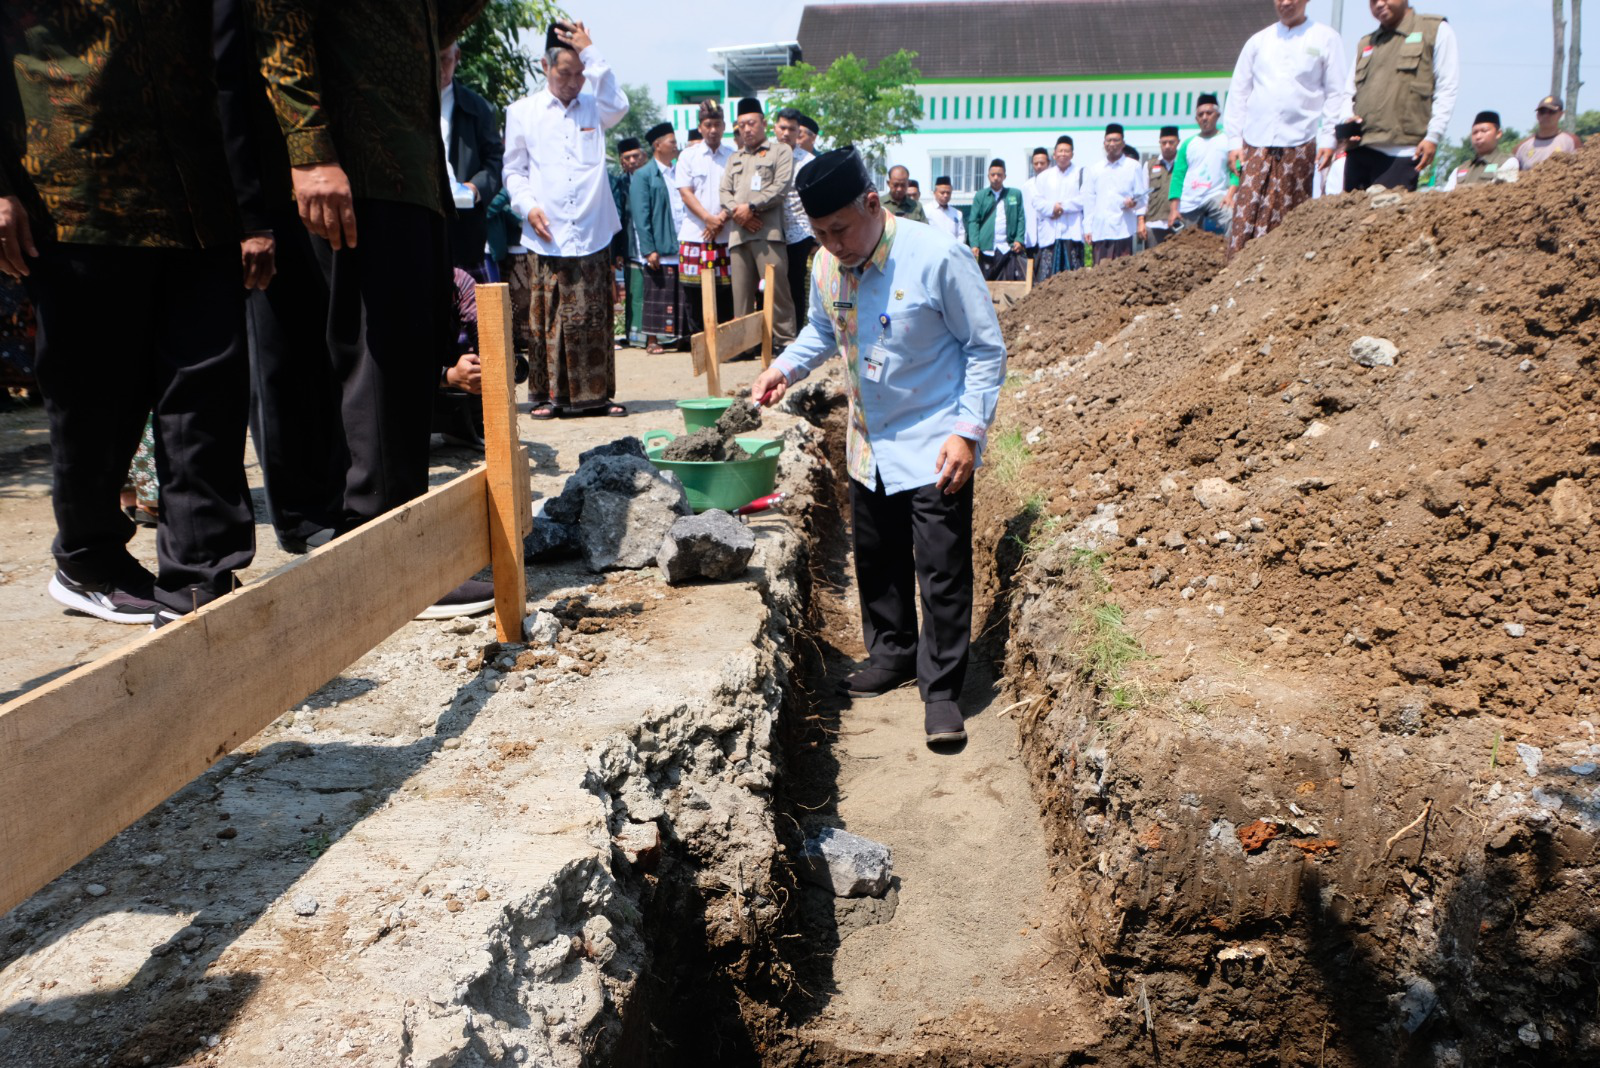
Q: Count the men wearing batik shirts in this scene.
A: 2